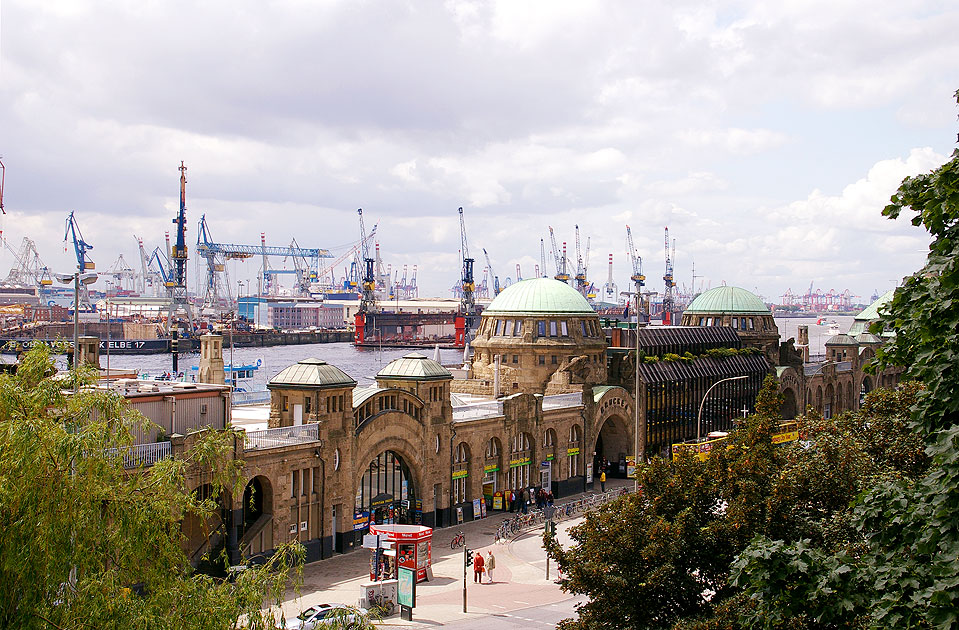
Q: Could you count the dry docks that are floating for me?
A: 1